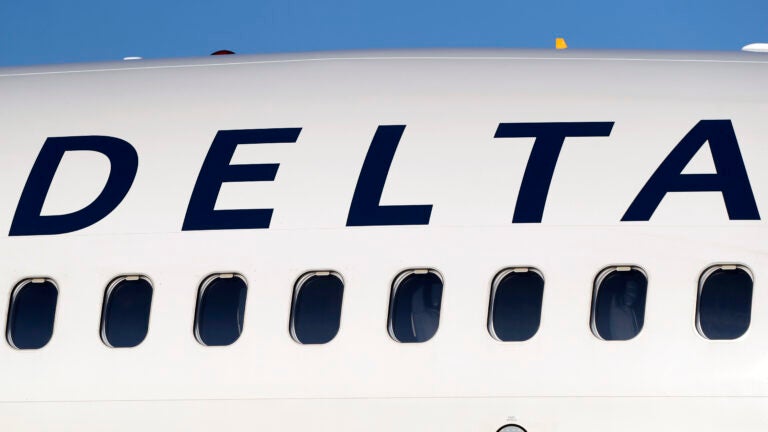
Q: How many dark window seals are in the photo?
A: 8